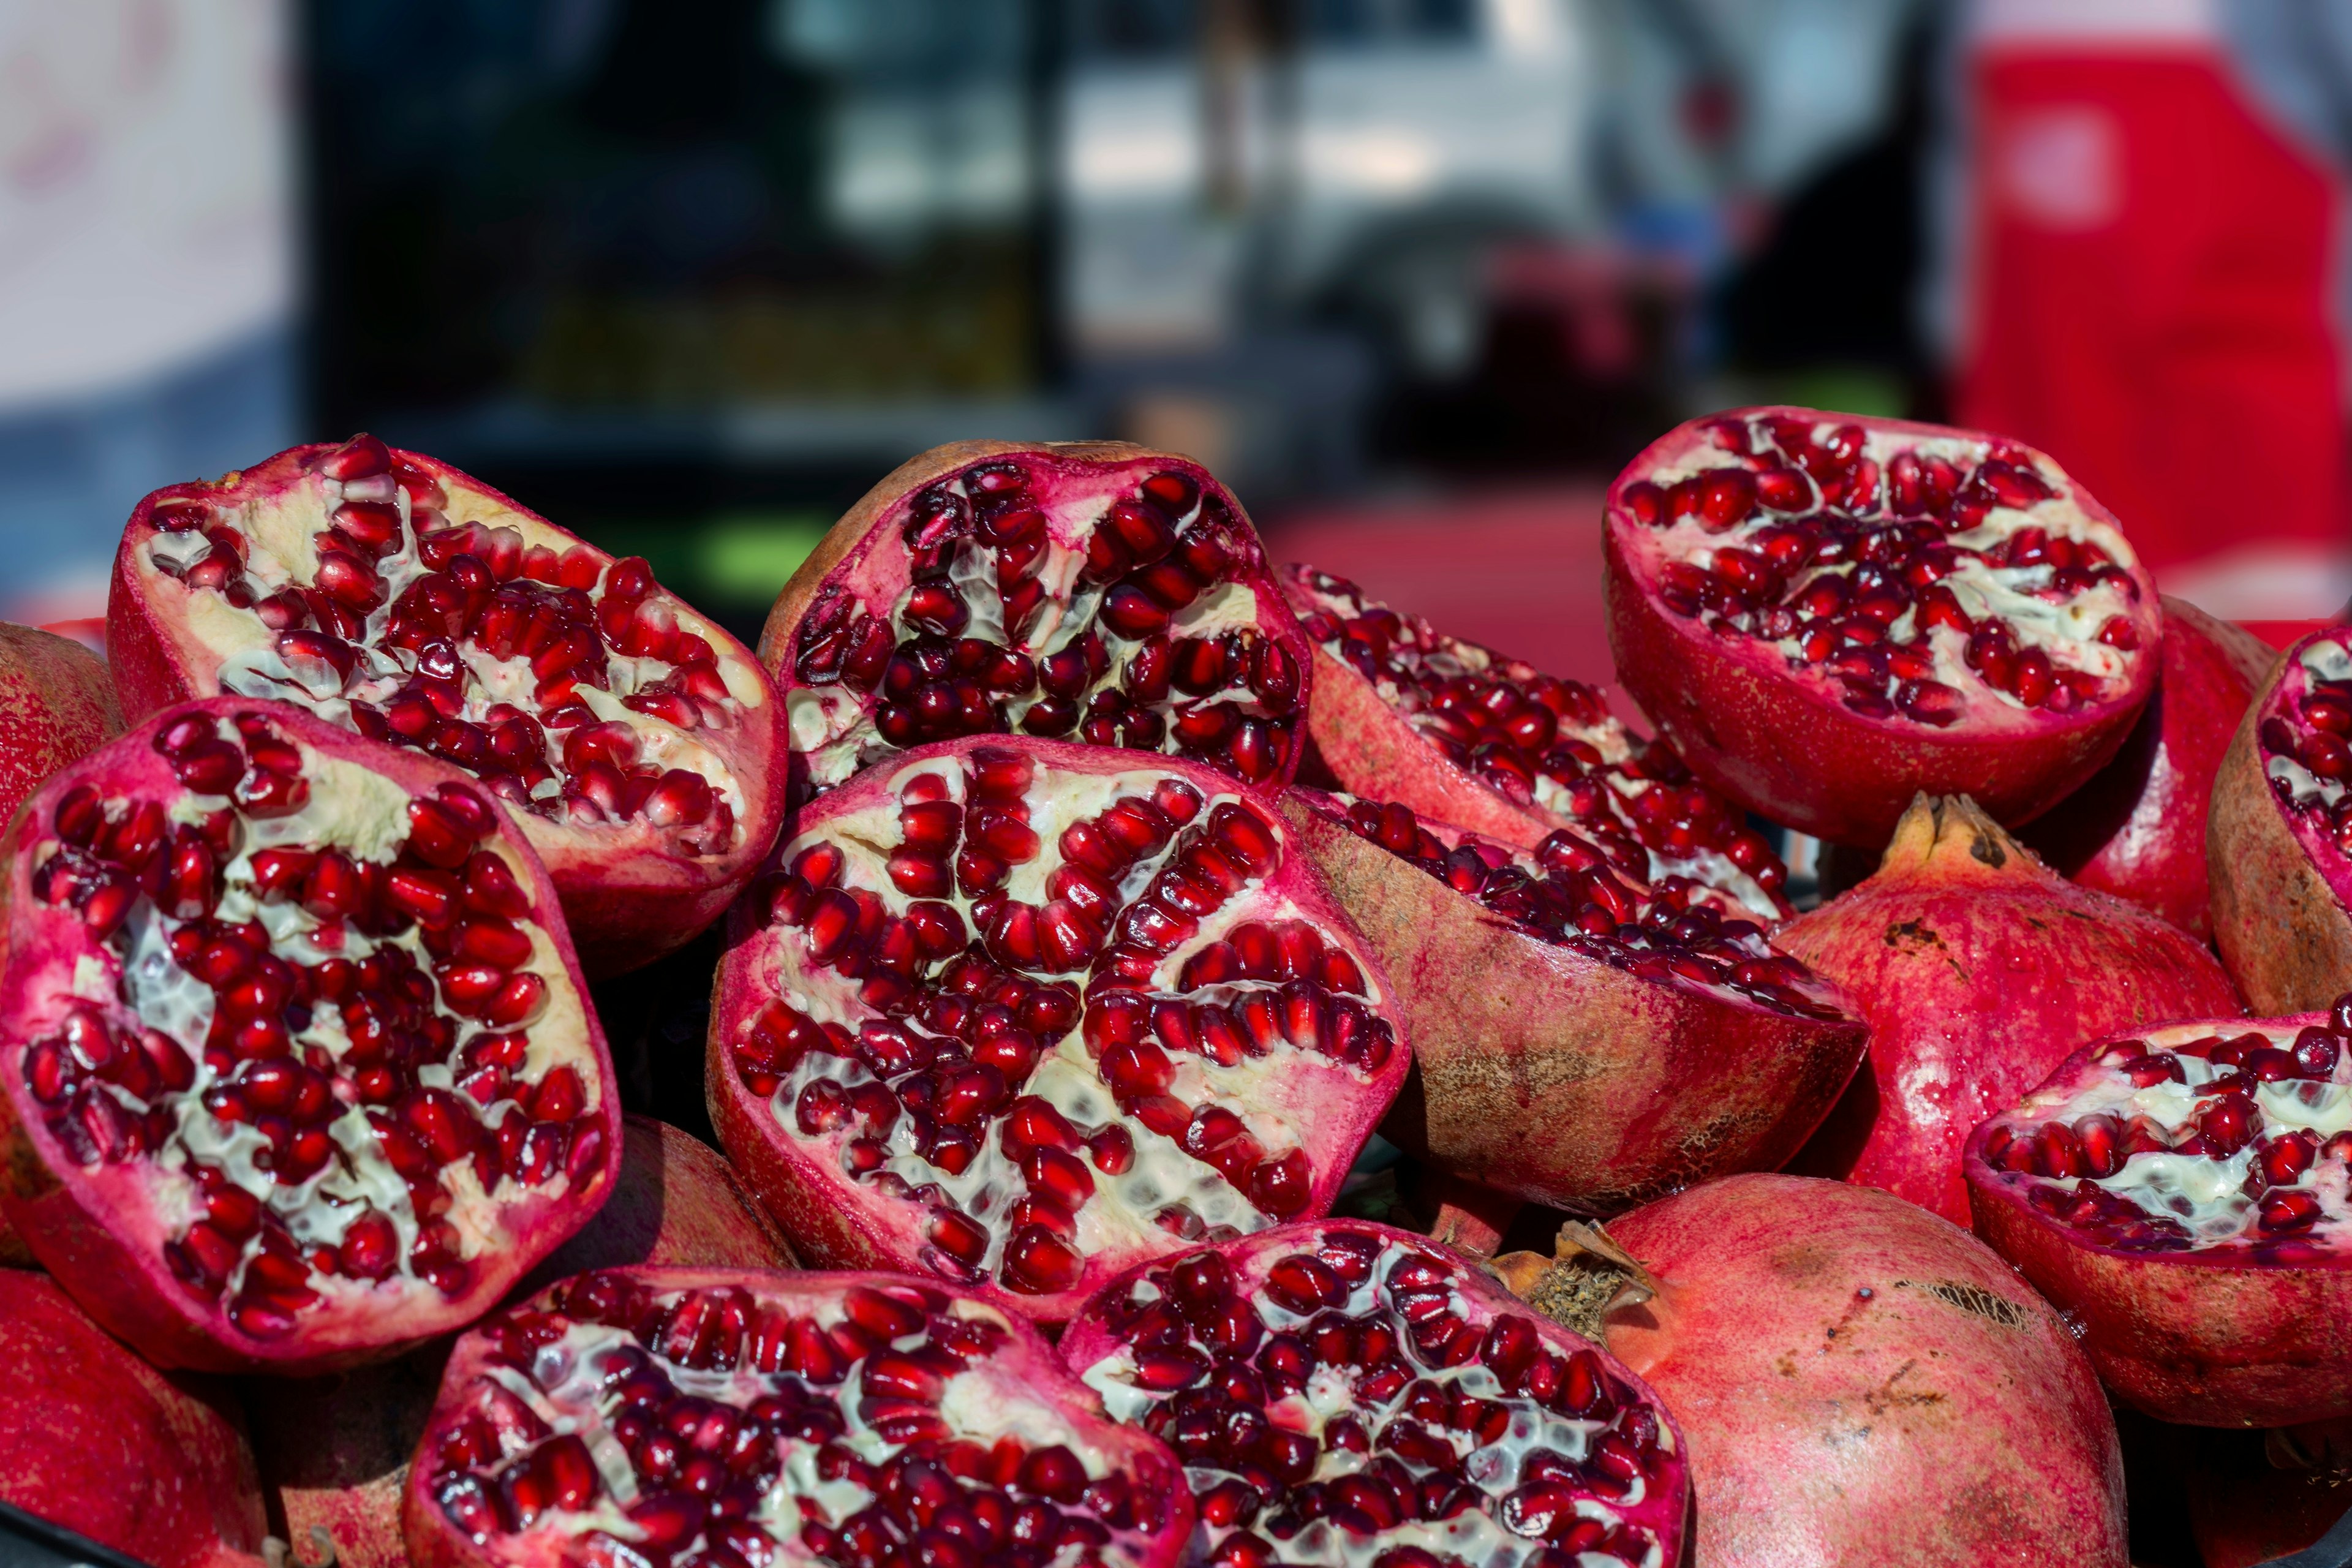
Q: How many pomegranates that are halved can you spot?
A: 11